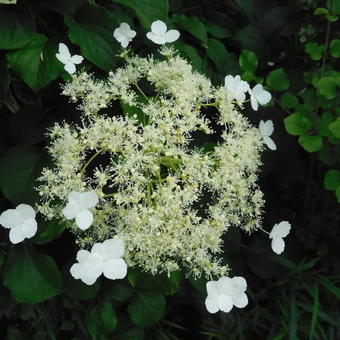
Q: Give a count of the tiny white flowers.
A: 11